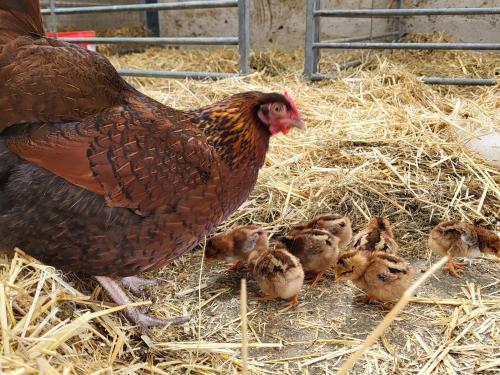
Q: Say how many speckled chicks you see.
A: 7